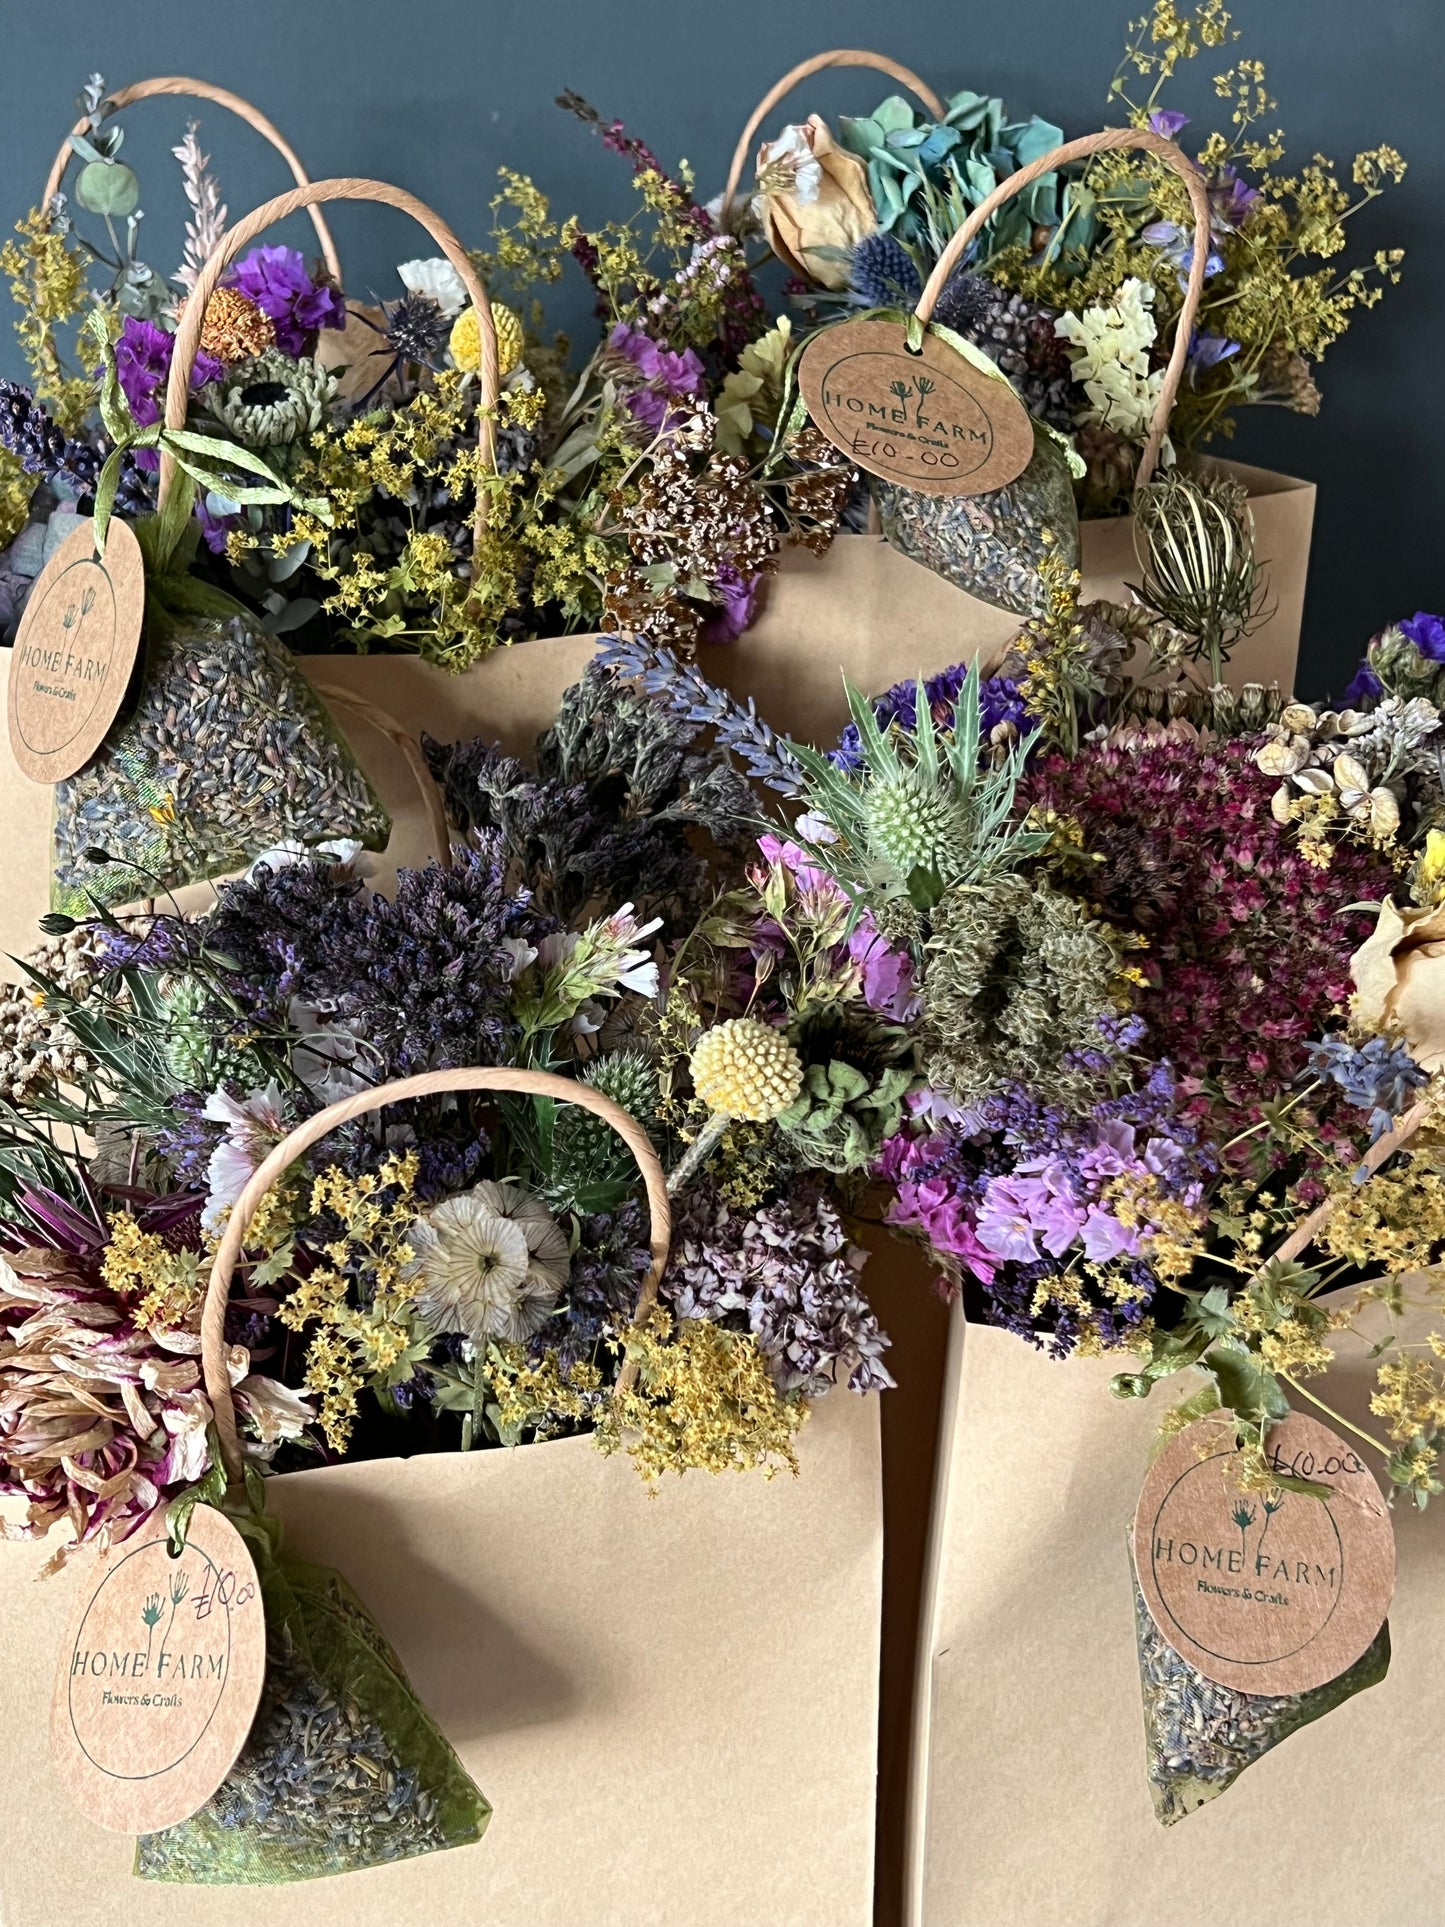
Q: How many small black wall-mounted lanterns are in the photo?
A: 0